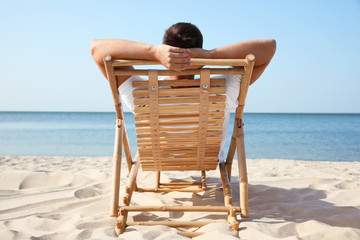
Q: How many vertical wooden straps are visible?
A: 2